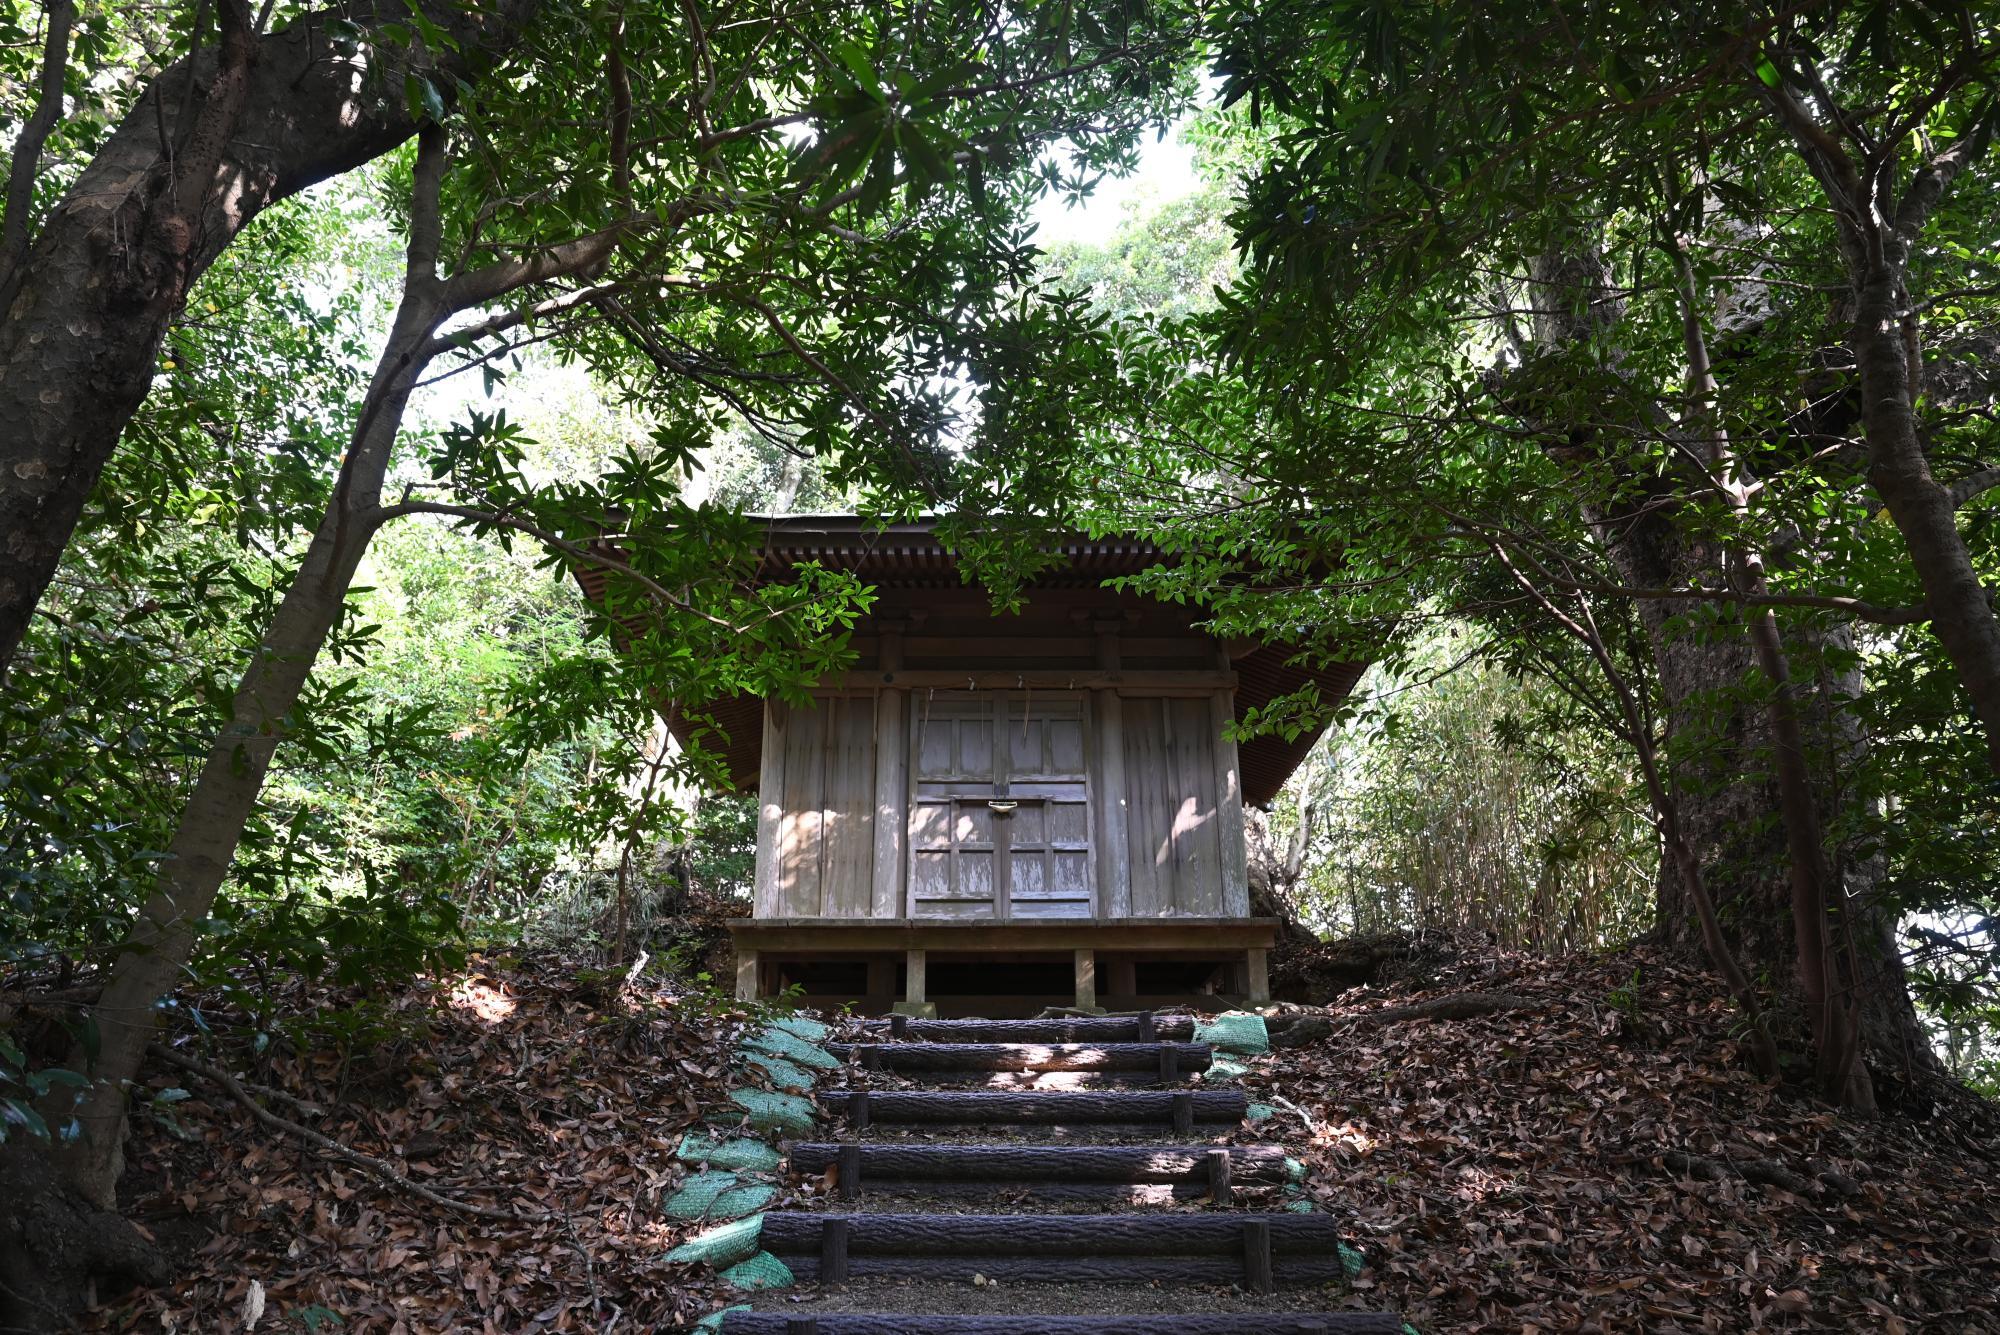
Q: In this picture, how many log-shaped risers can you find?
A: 6